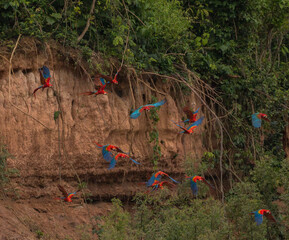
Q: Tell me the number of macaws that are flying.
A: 14